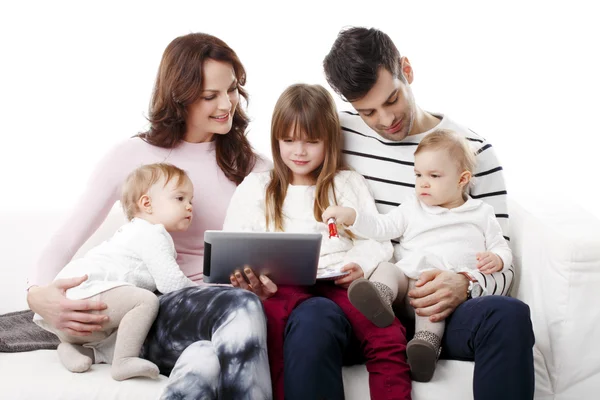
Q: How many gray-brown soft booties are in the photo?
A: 2